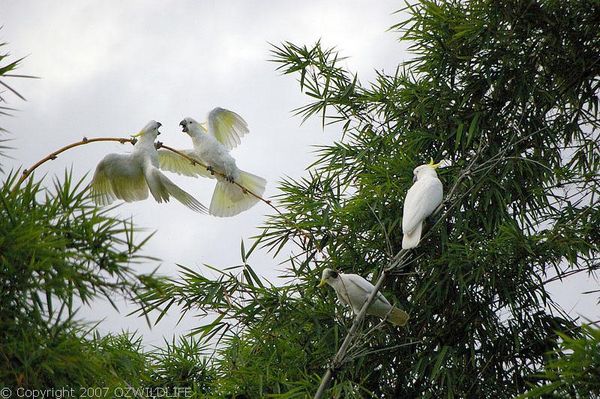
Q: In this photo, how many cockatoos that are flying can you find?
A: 2